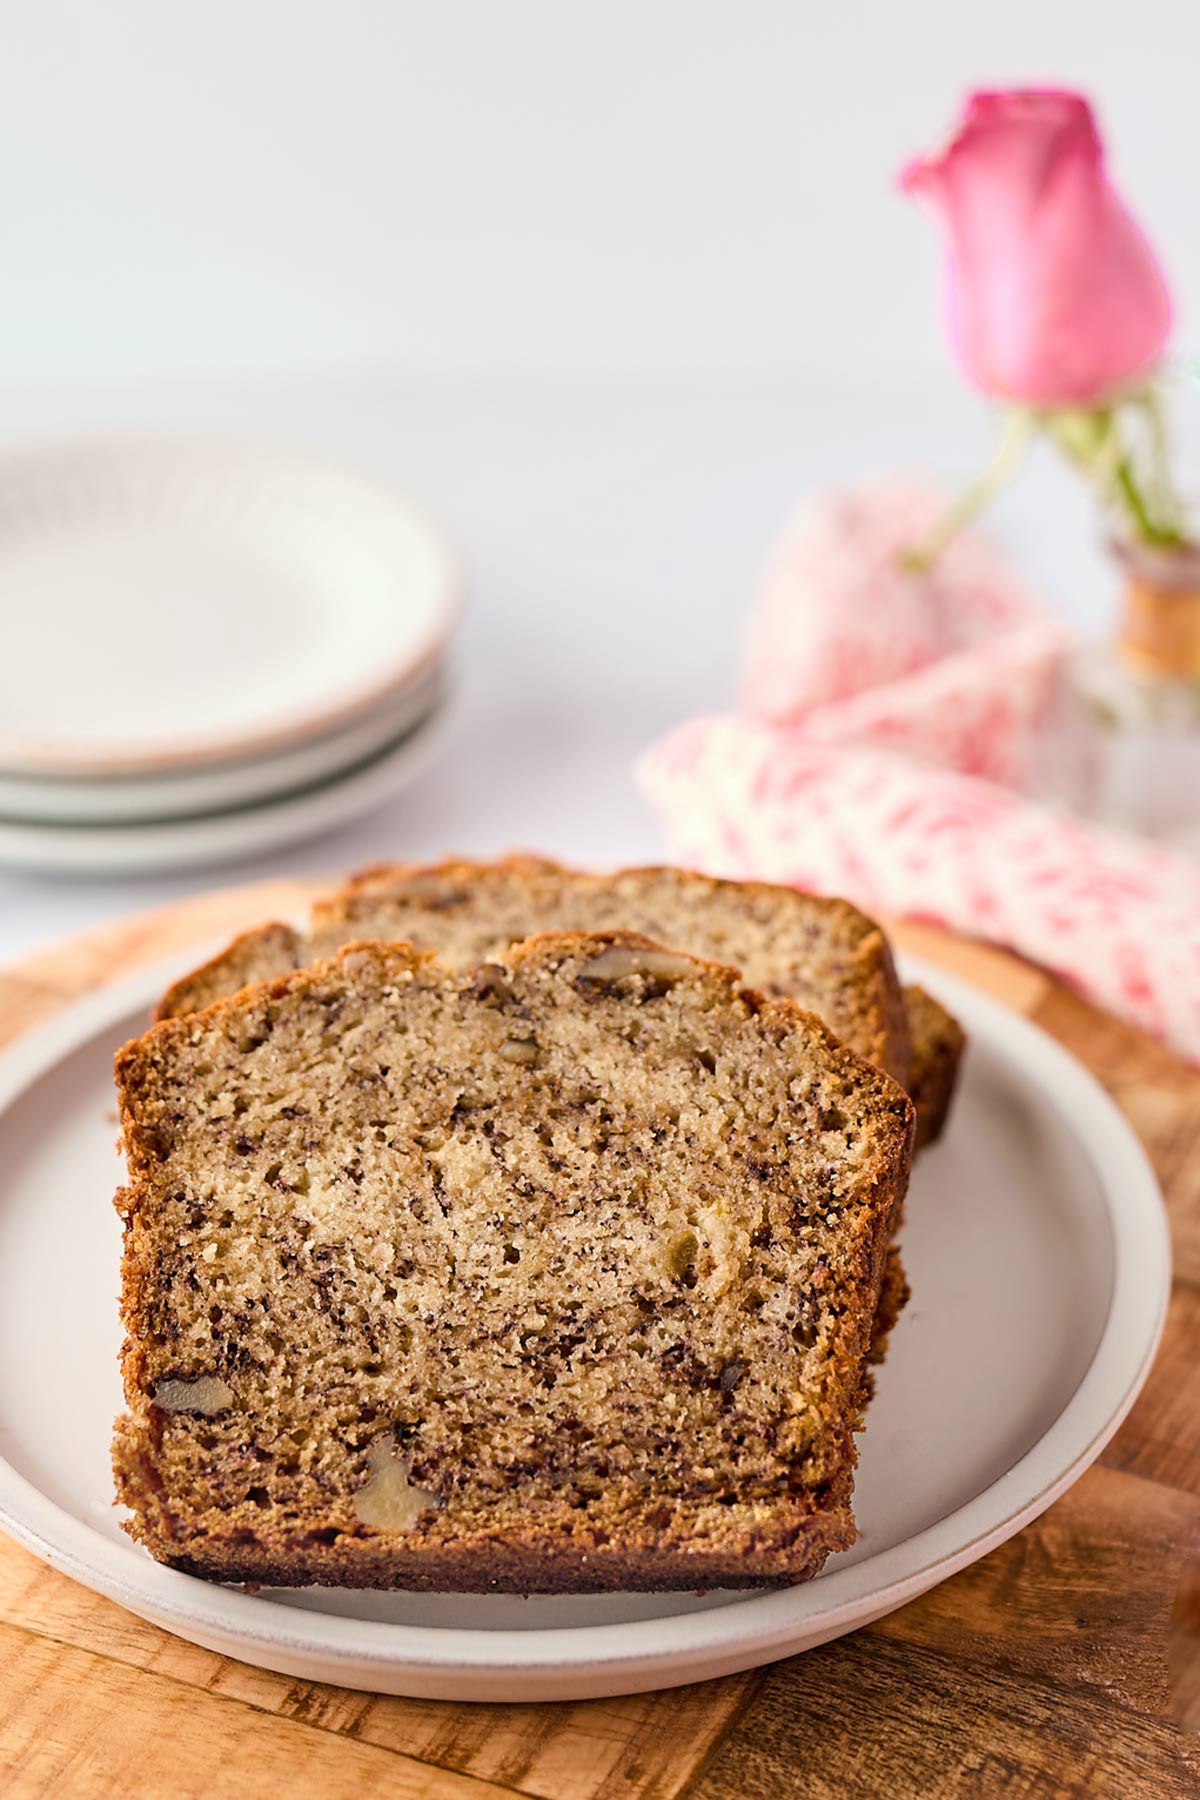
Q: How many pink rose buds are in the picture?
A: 1